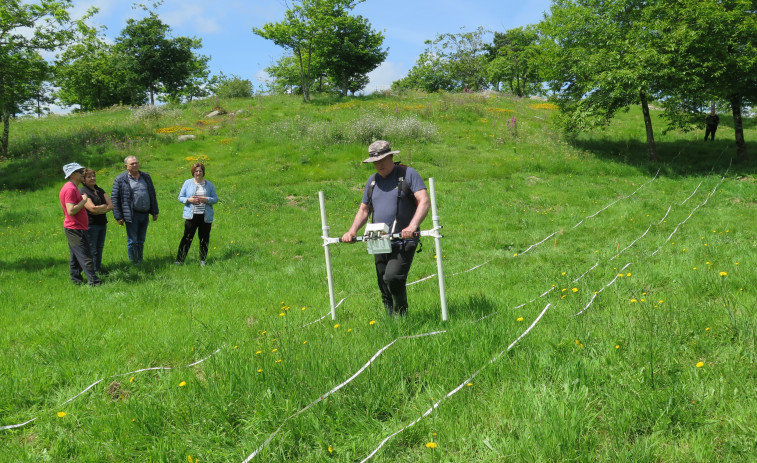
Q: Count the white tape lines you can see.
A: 3